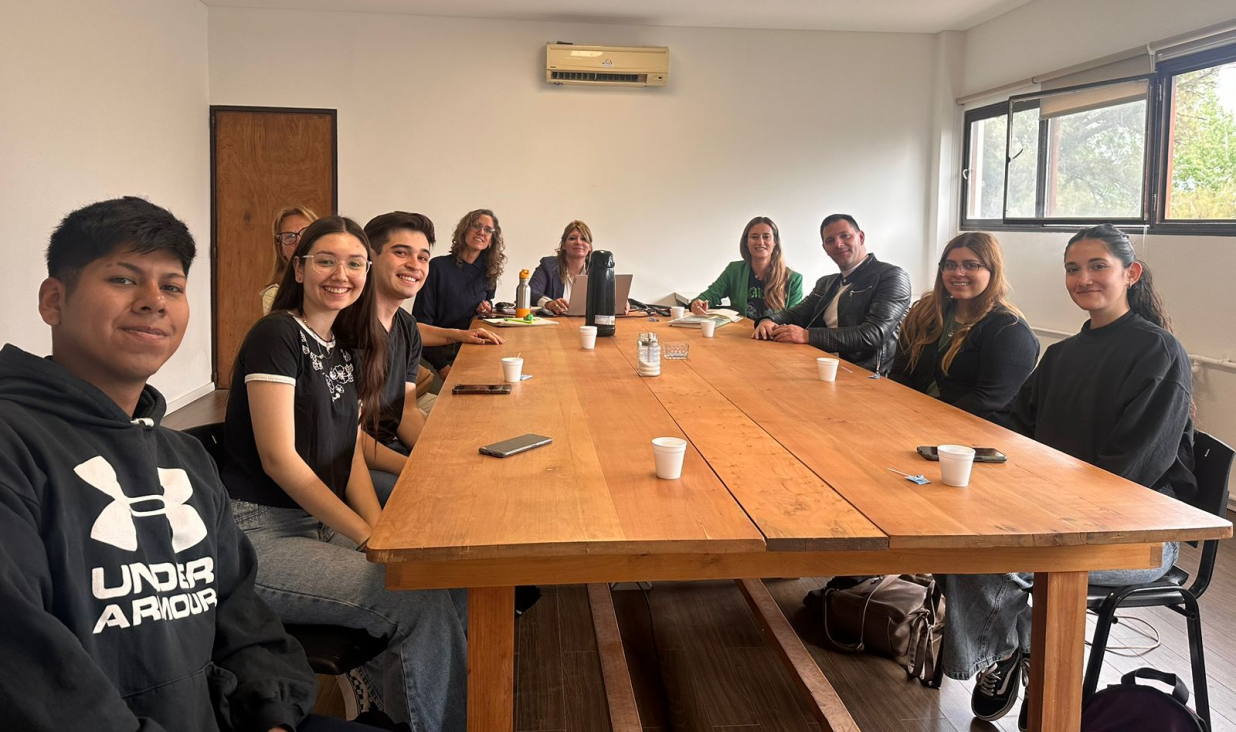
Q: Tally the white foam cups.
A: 7